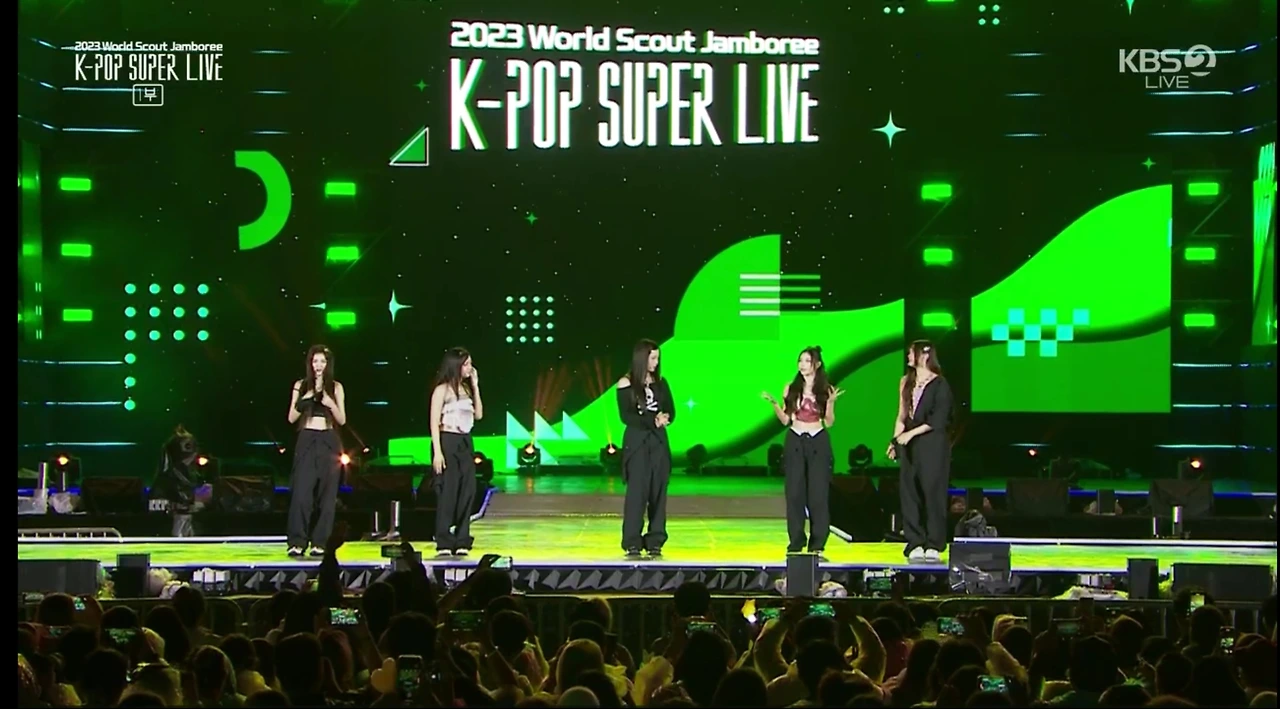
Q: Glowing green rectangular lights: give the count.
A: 12